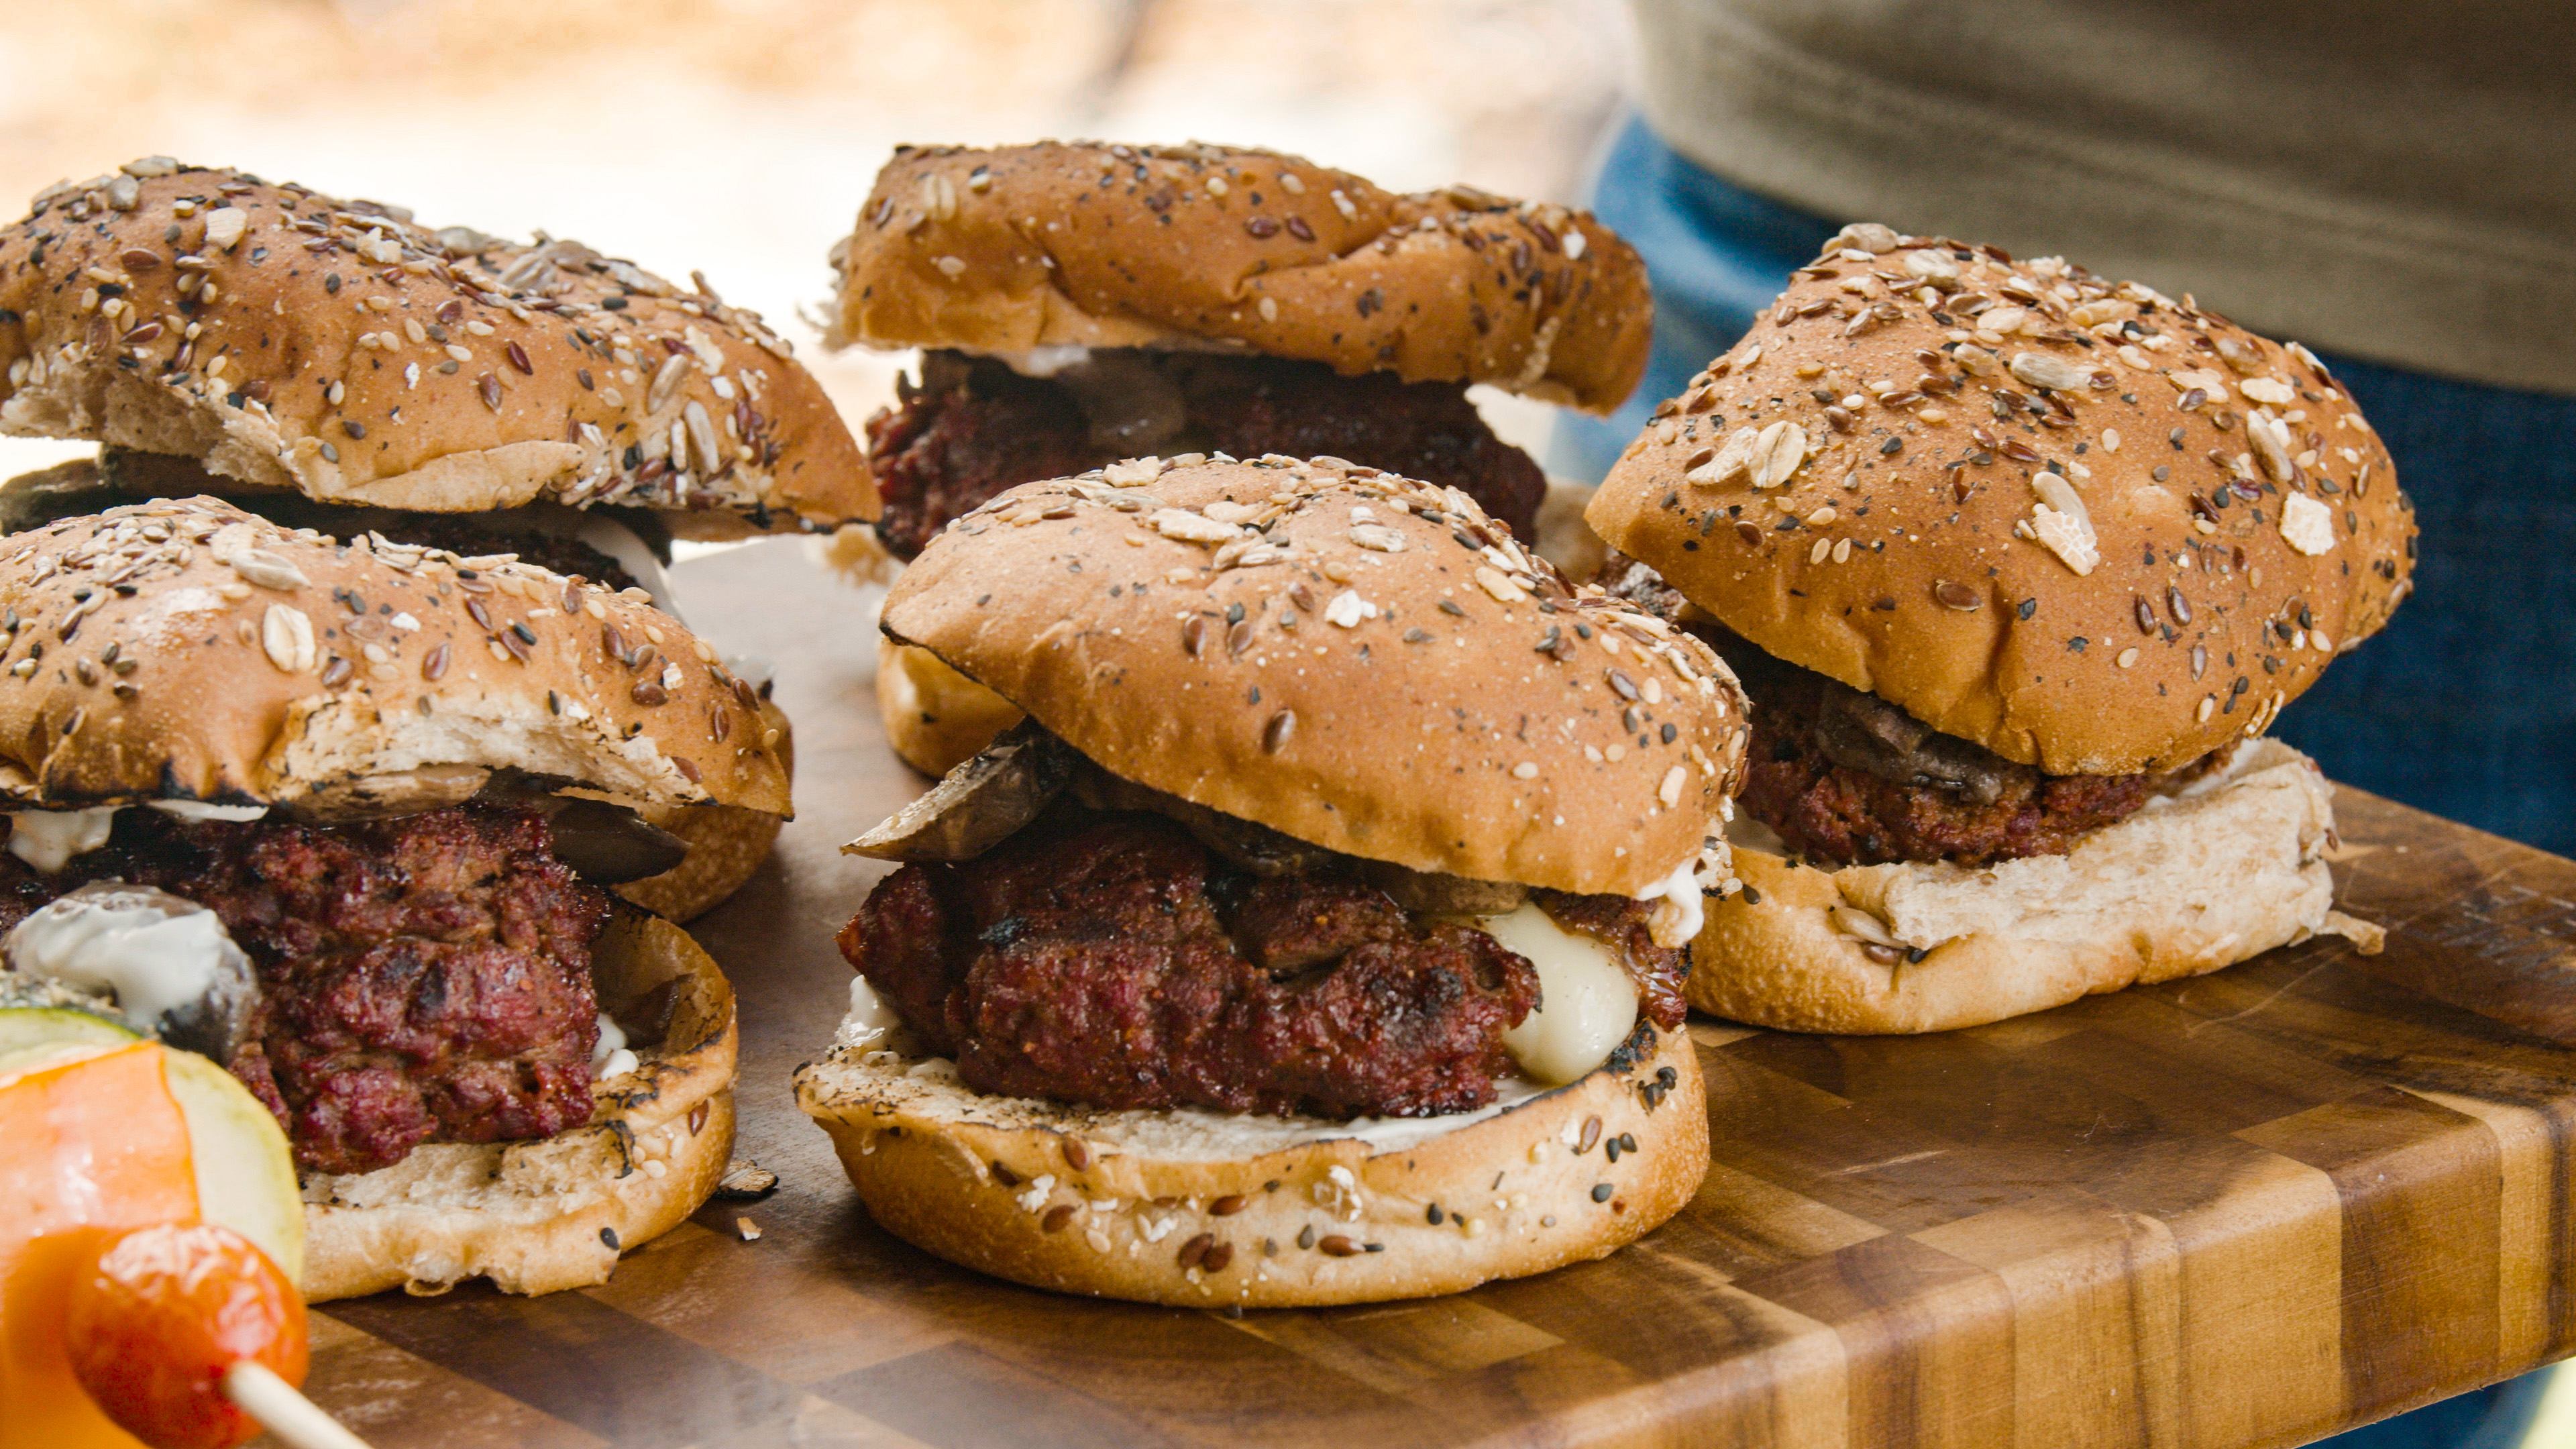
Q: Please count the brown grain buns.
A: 5